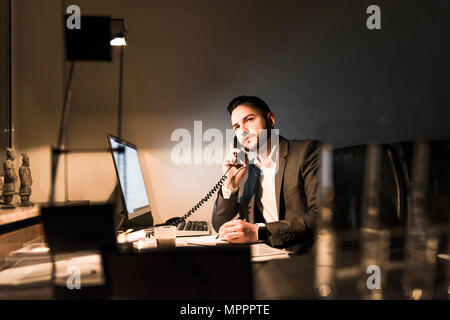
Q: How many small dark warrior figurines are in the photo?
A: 2